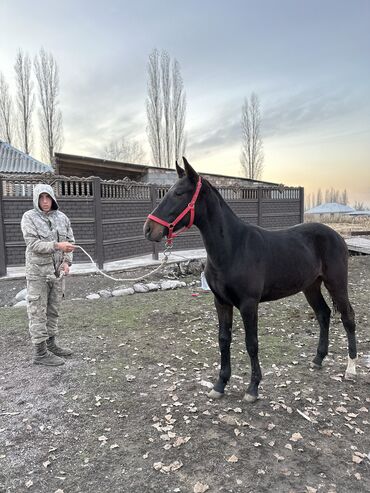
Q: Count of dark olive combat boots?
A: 2